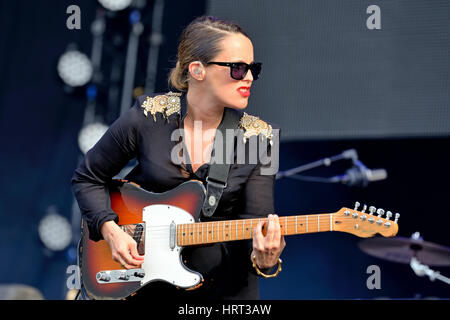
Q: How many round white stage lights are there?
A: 4